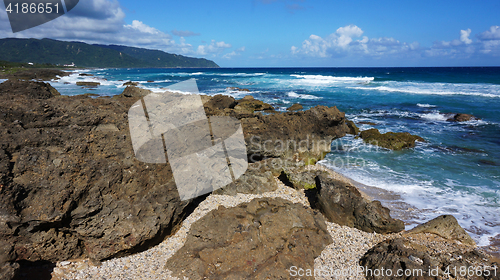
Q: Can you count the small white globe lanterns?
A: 0